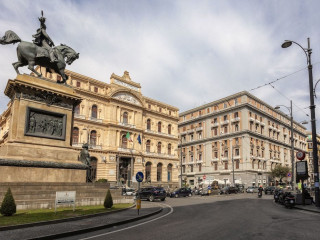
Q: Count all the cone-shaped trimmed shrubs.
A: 2